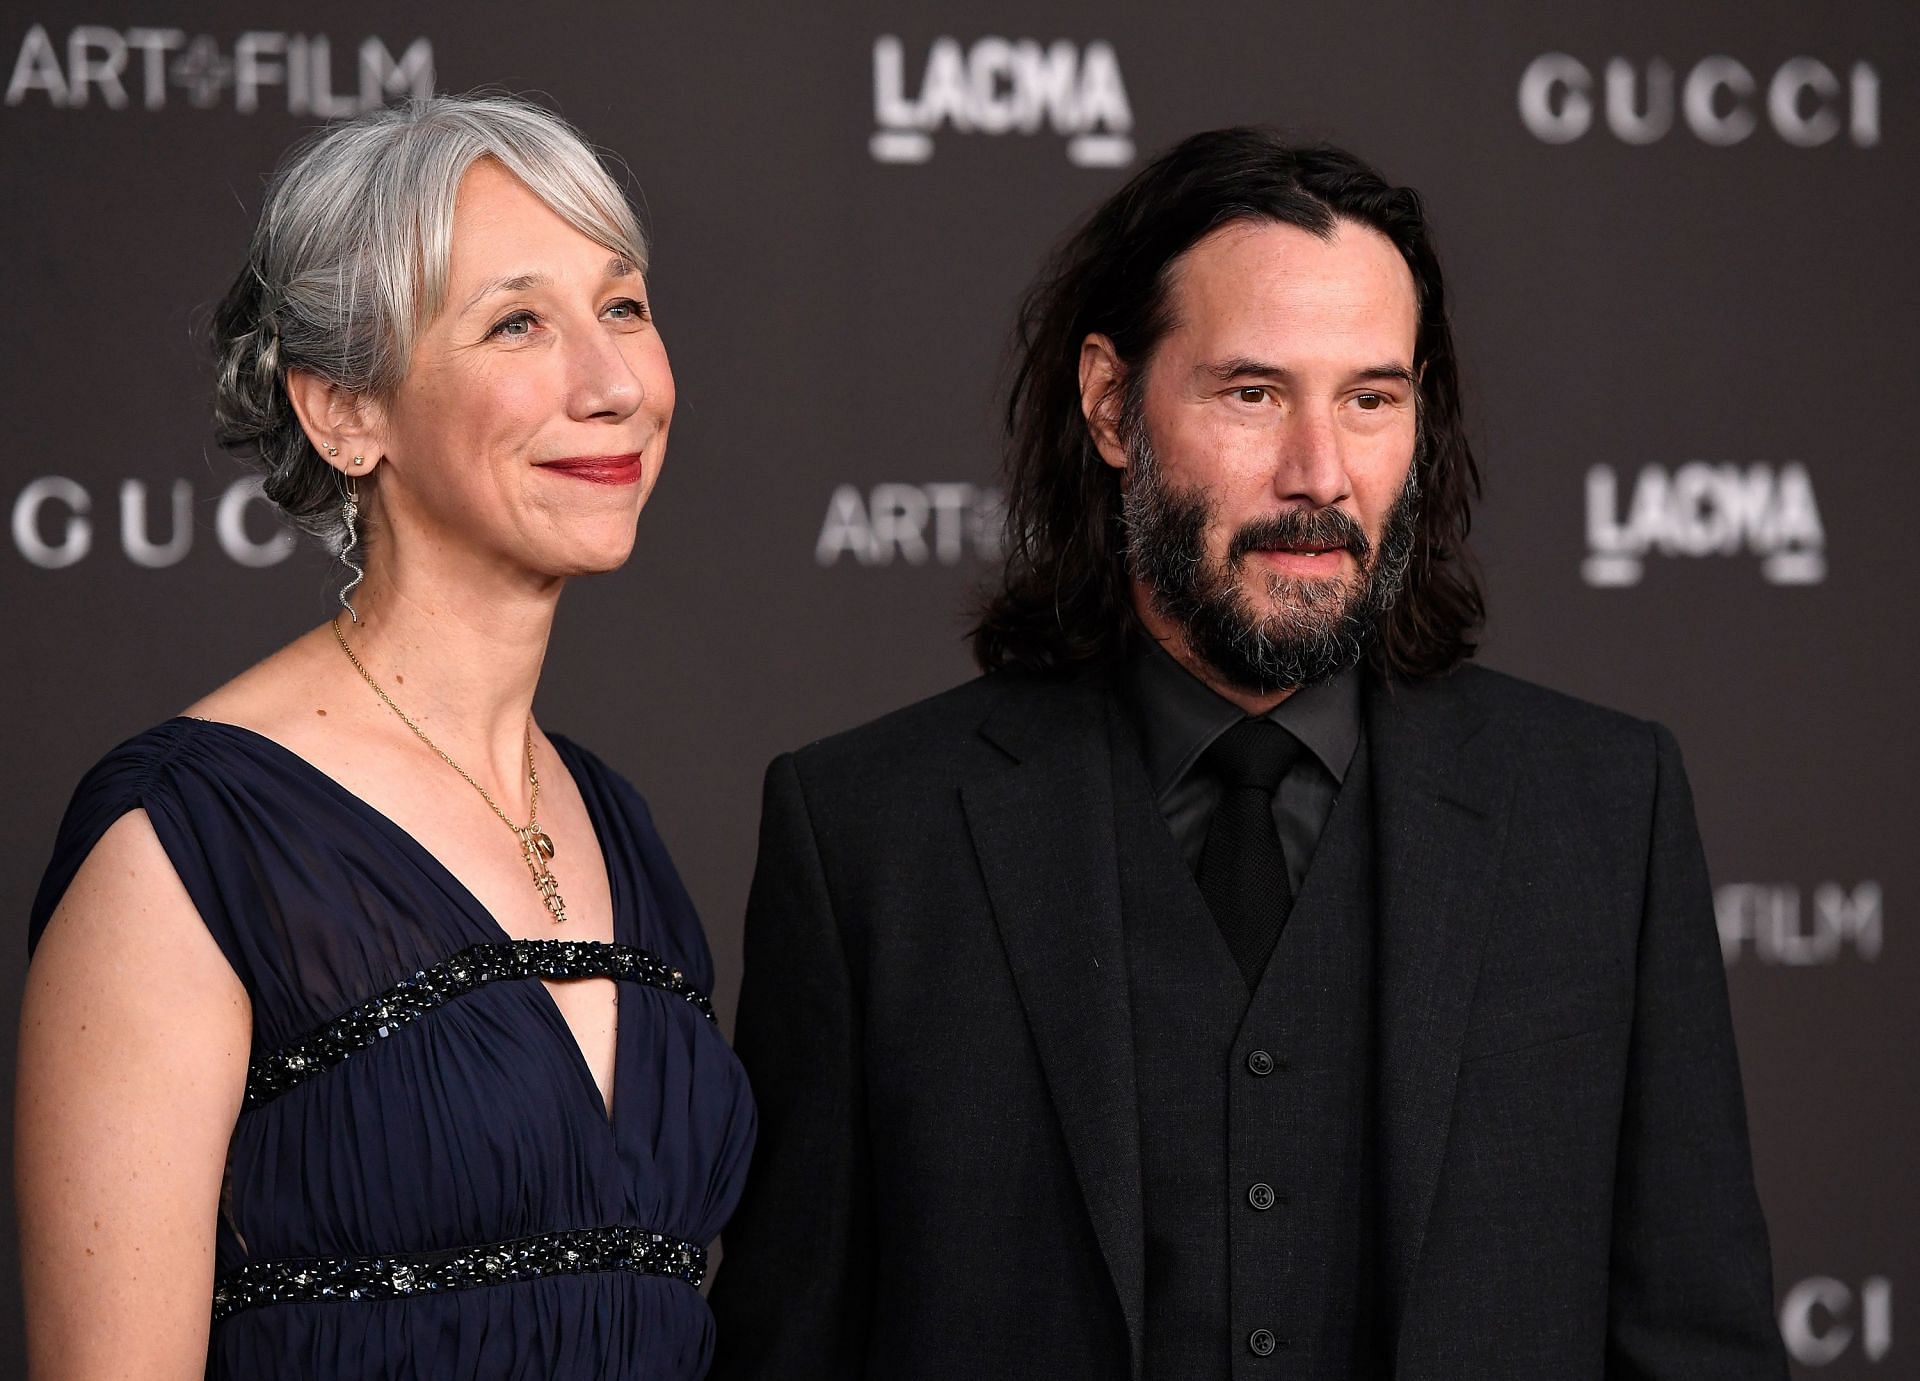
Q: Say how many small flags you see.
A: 0